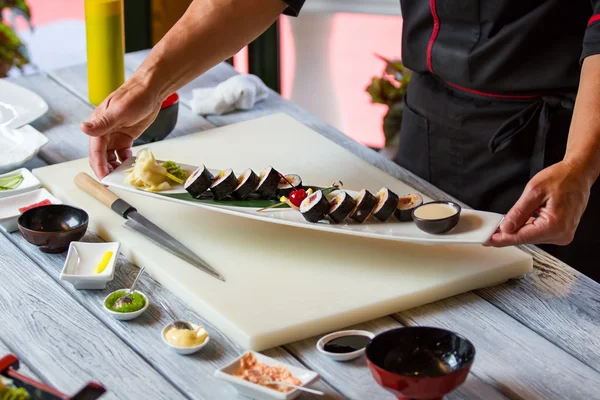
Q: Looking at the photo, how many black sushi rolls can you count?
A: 10